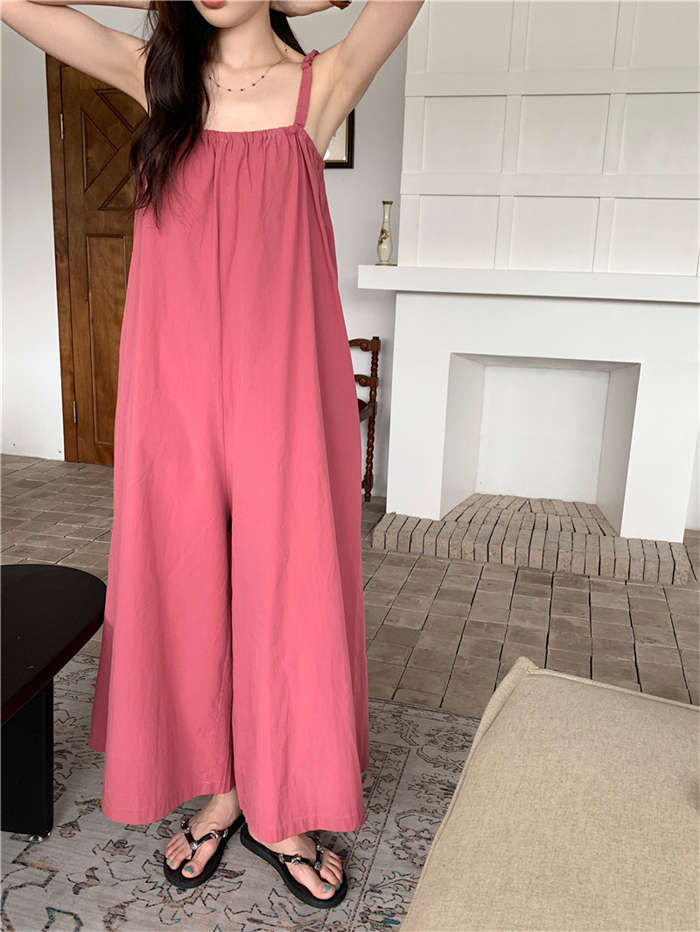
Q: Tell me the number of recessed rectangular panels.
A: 9